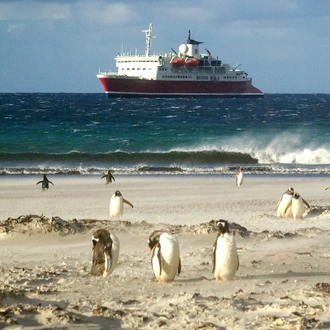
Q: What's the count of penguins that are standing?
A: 9